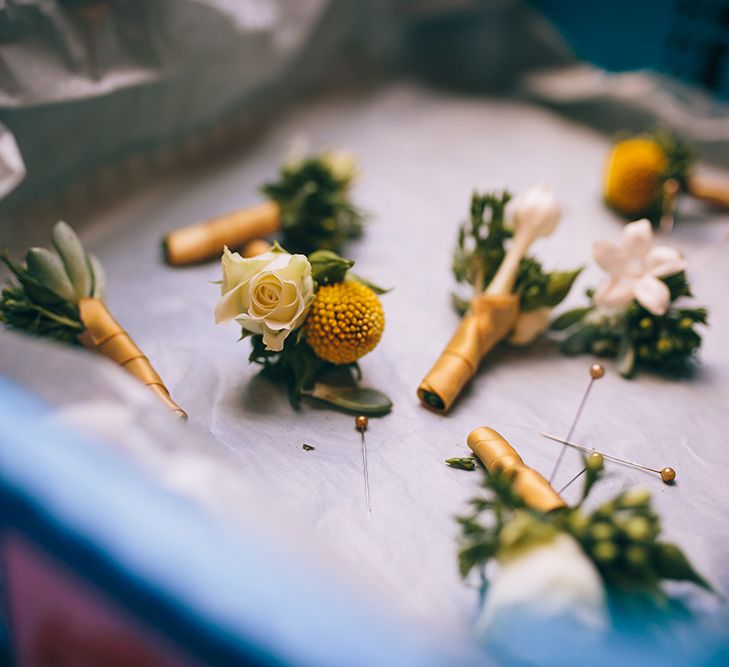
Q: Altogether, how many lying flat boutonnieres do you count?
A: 7